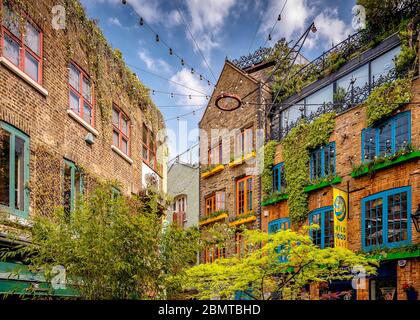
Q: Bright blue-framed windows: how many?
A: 6